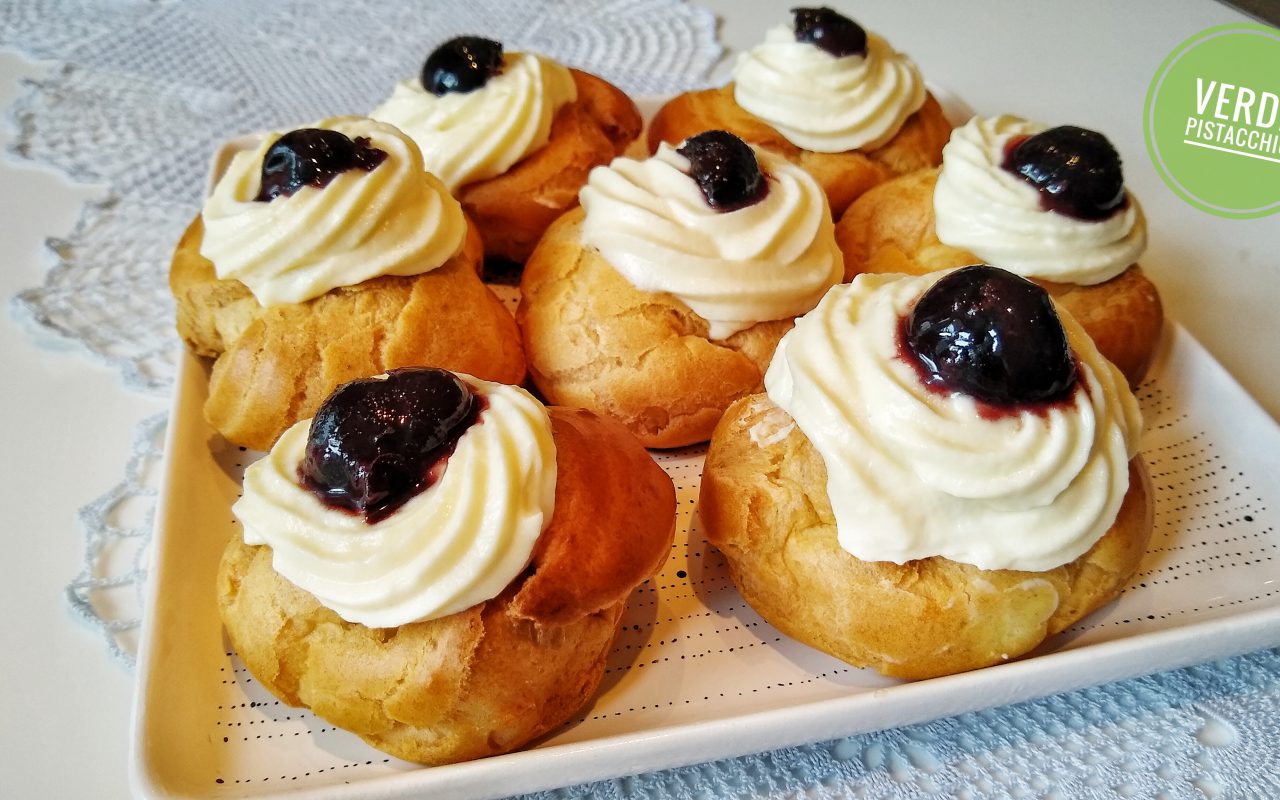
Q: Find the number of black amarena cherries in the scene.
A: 7